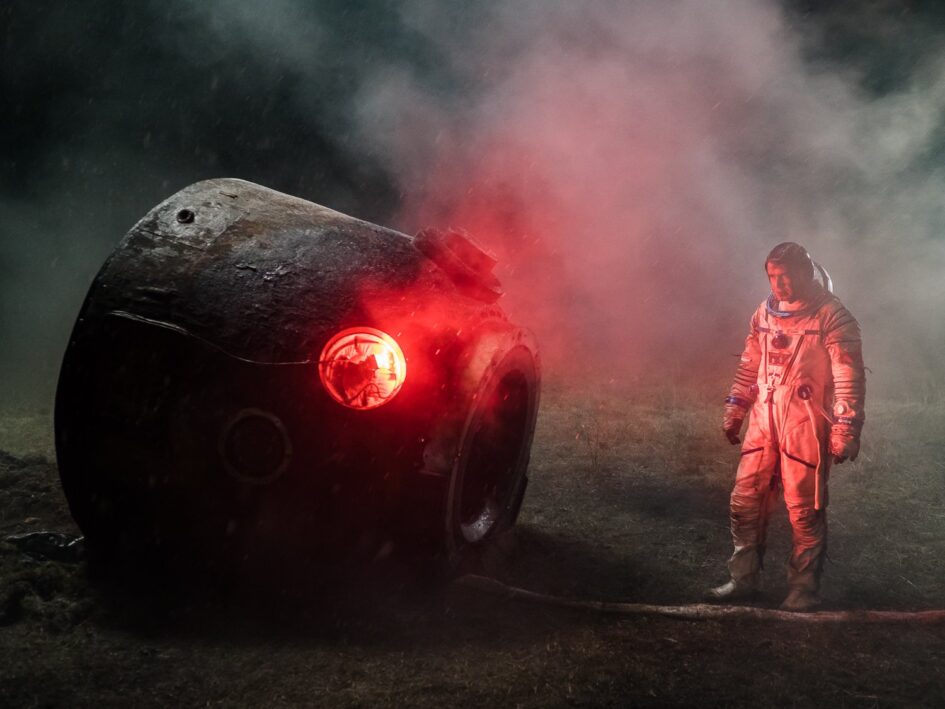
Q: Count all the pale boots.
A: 2